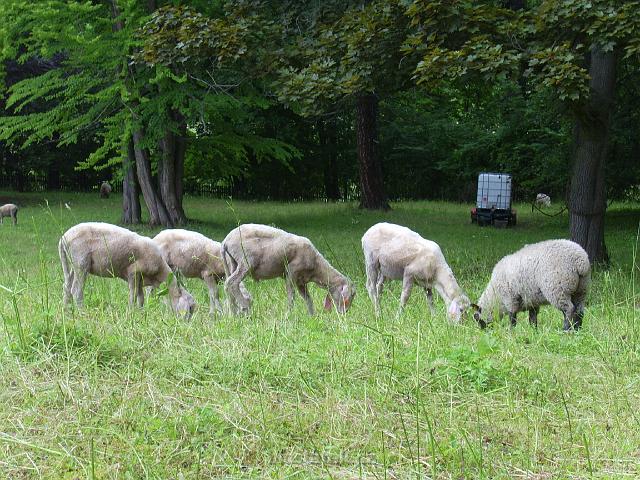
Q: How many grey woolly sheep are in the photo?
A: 1